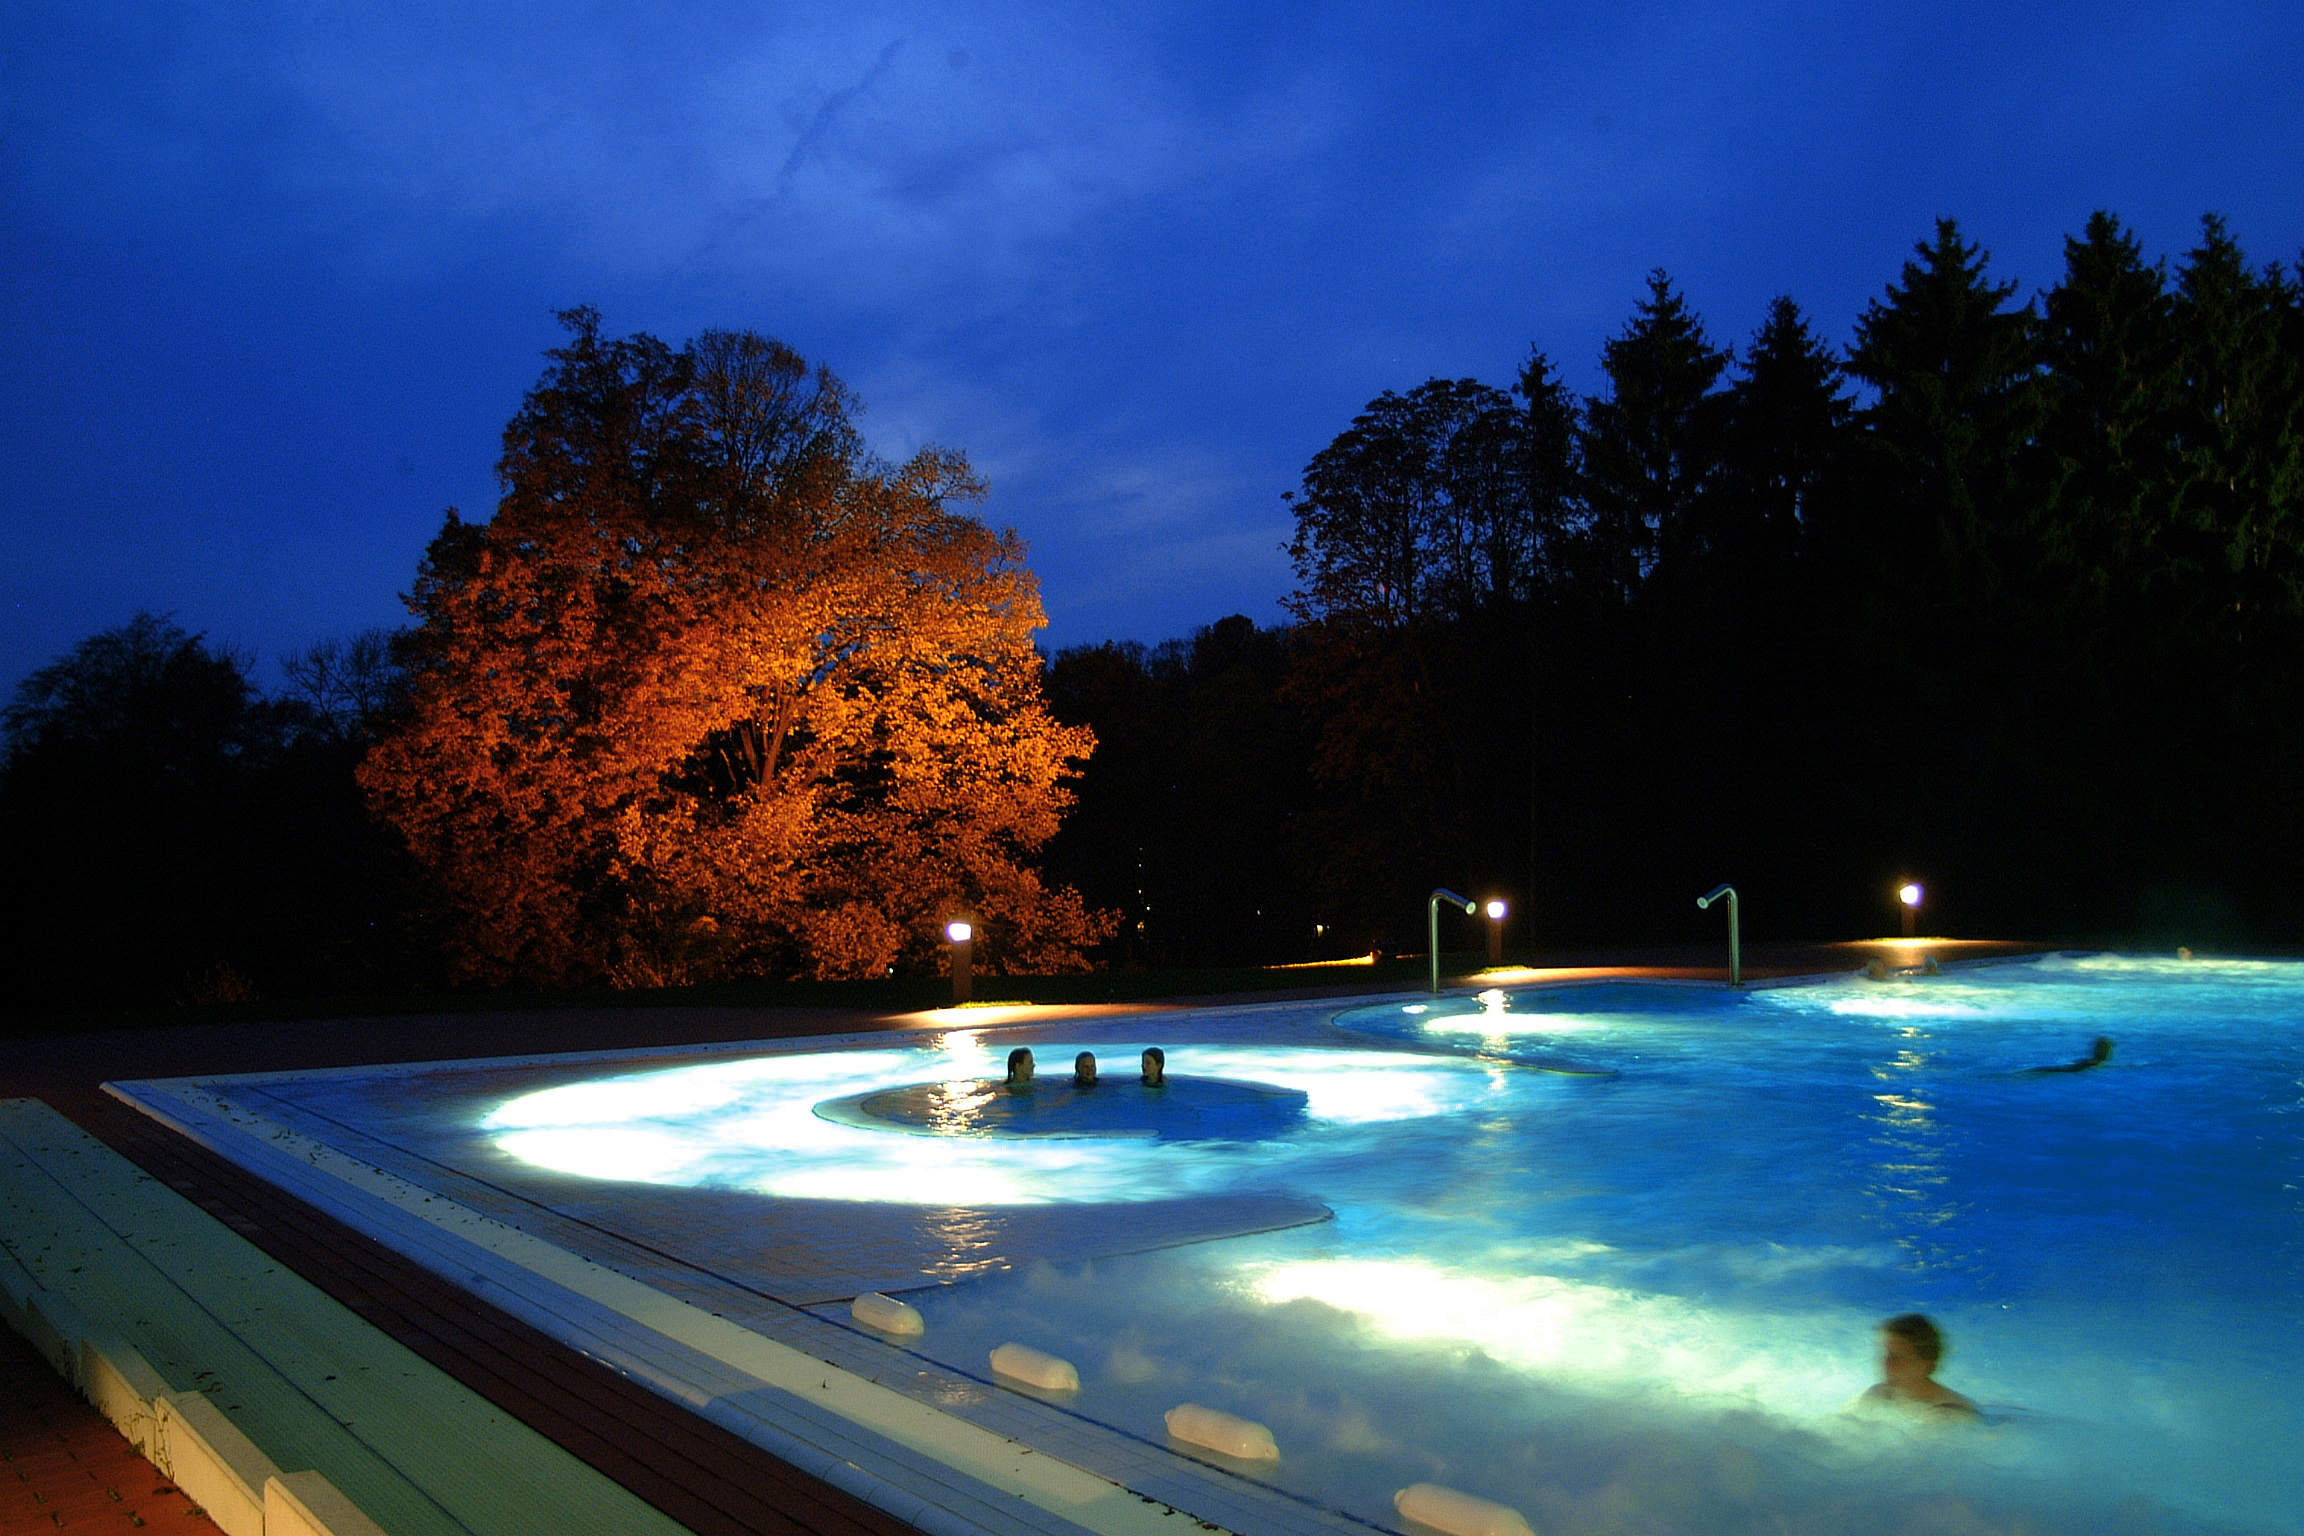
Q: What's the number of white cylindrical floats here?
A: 4